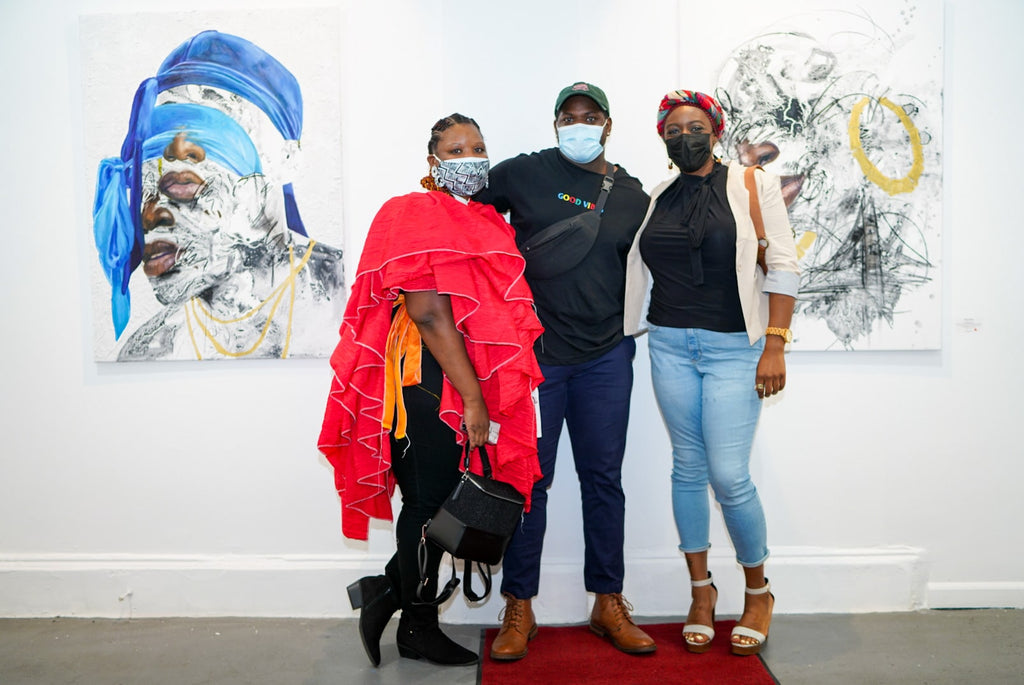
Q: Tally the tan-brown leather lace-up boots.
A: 2